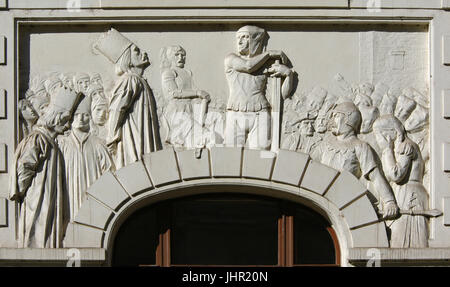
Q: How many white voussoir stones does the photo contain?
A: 13